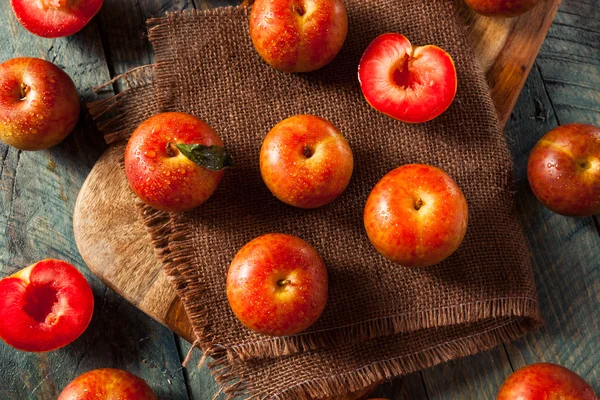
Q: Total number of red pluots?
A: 13